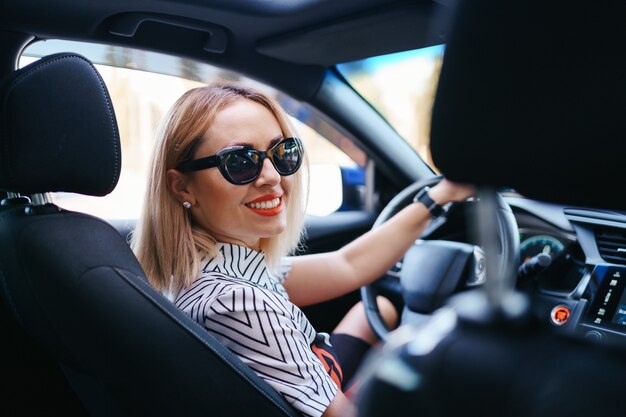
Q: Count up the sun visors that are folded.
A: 1